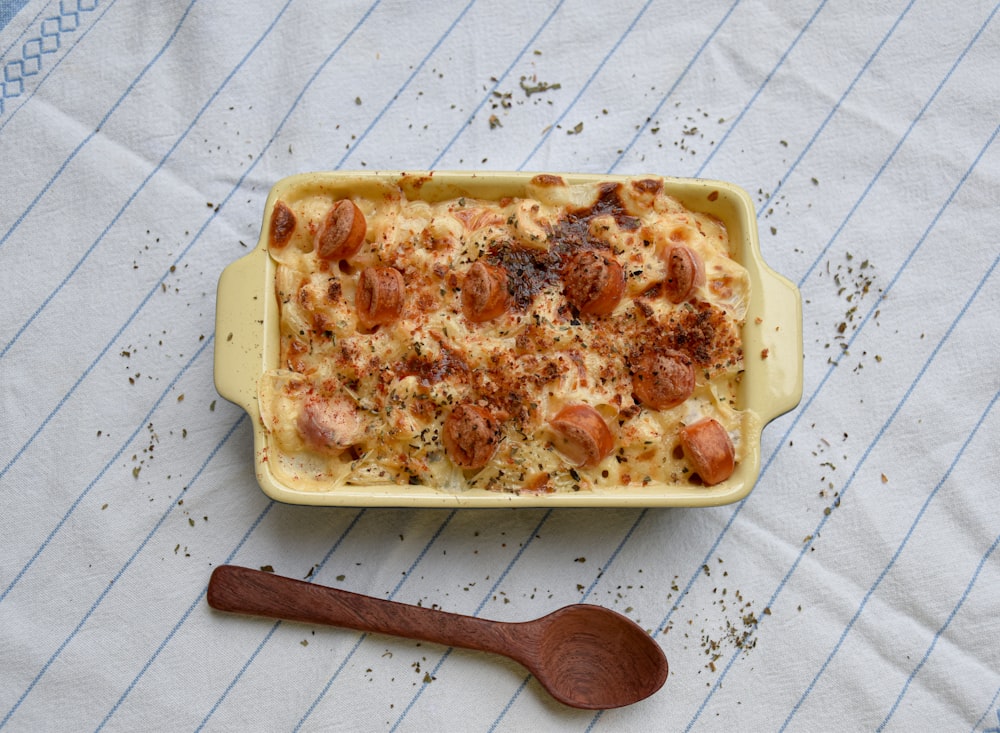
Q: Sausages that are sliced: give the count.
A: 10